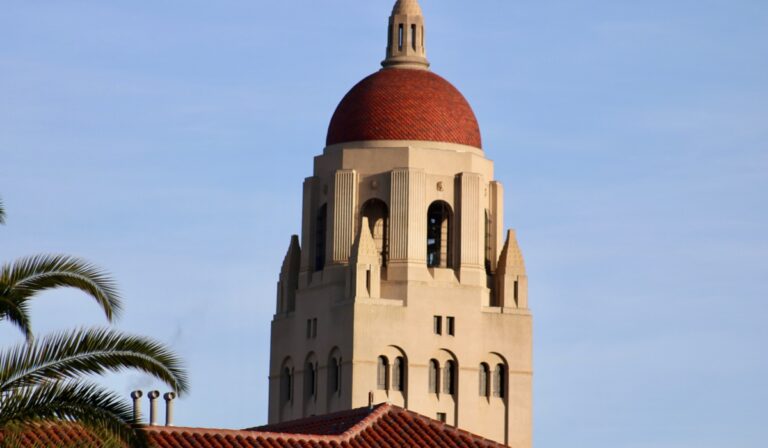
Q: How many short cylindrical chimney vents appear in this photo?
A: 3